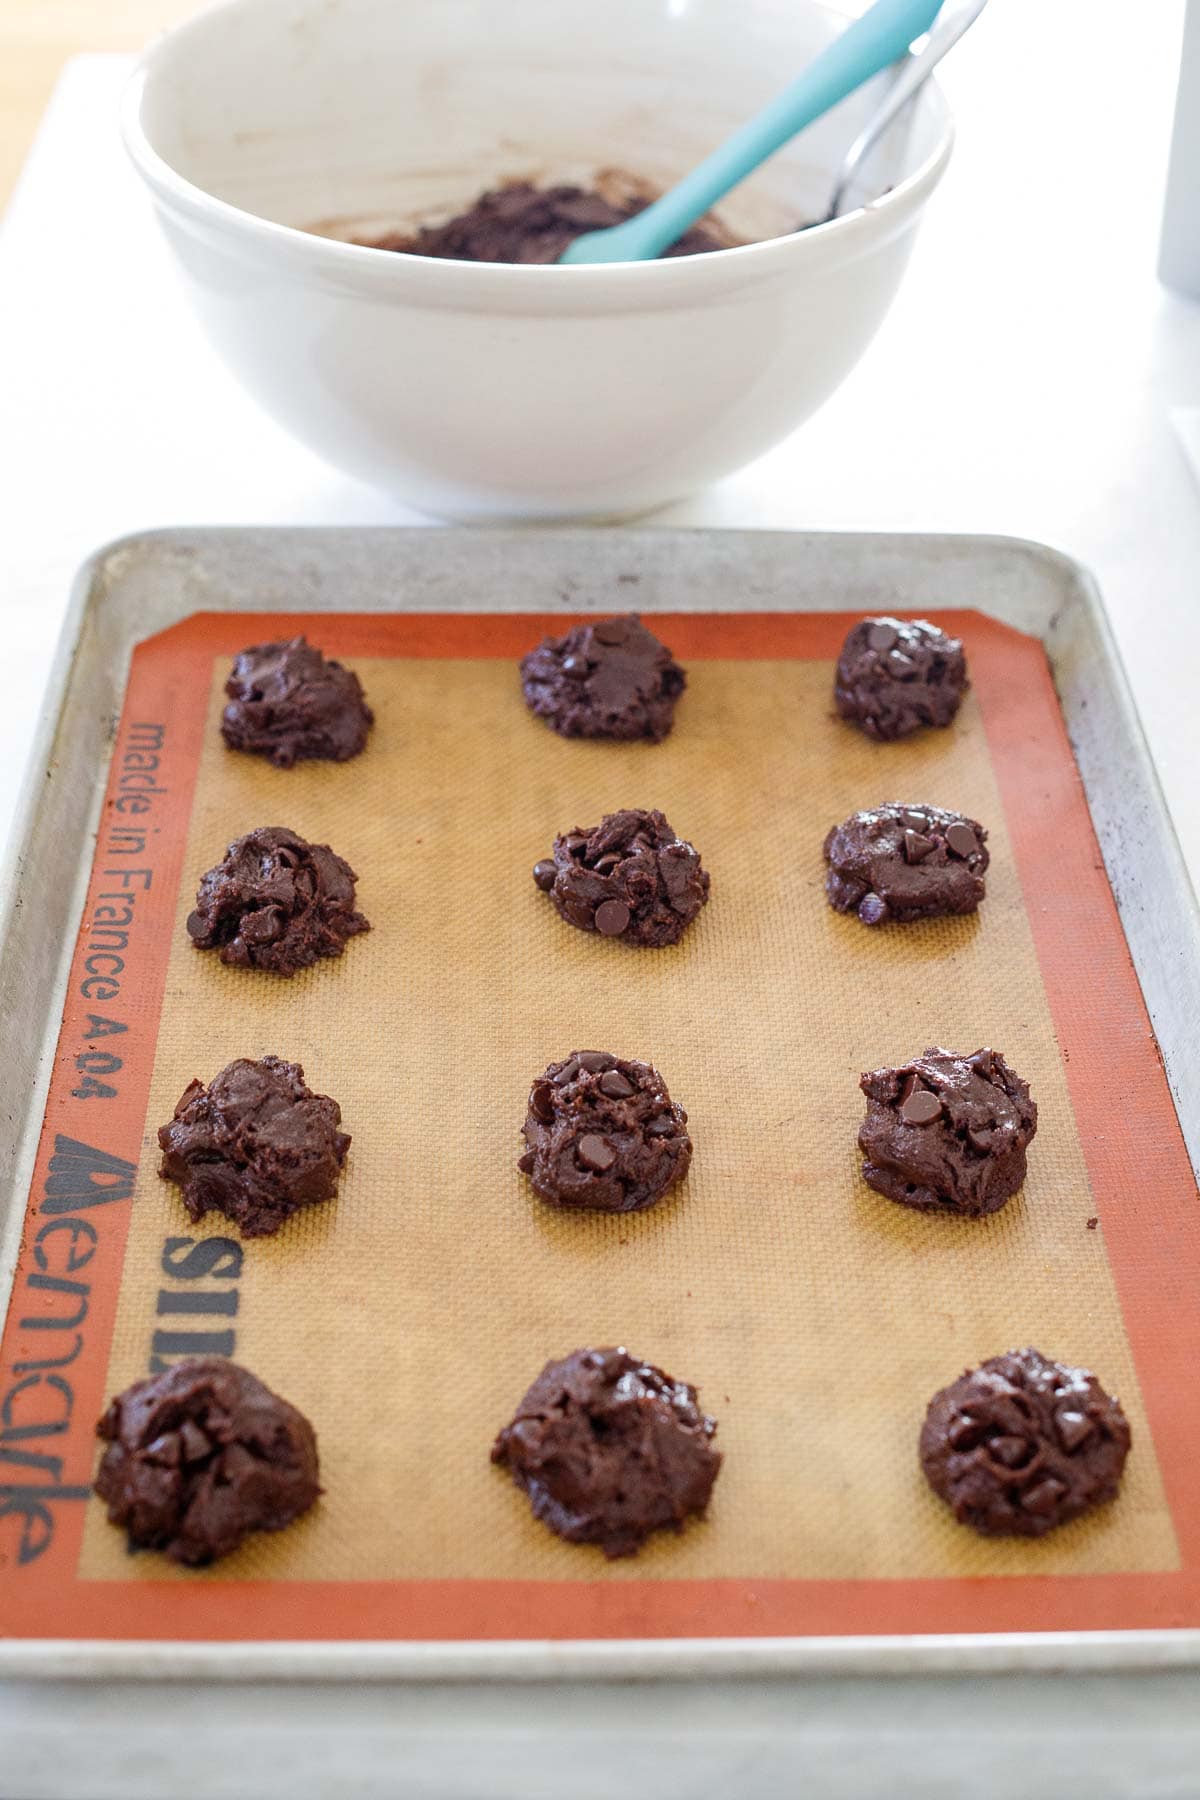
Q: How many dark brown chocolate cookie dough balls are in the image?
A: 12